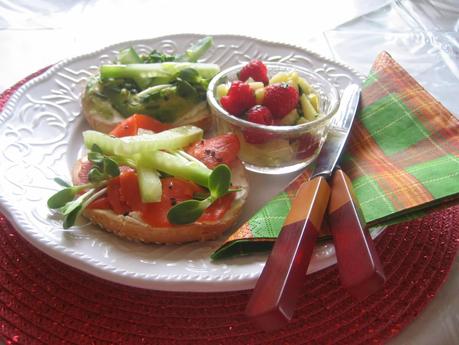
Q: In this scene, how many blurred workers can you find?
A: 0